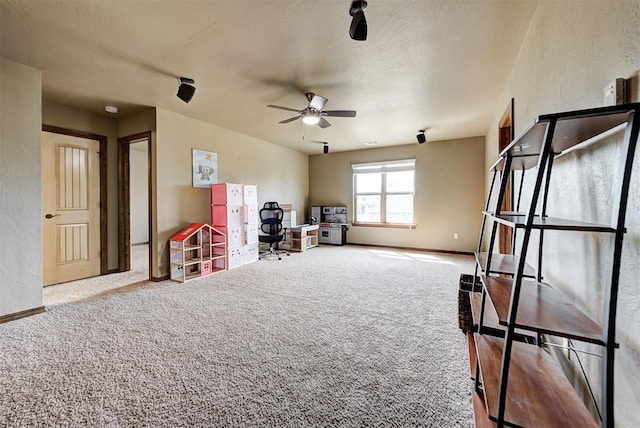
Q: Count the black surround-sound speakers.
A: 4